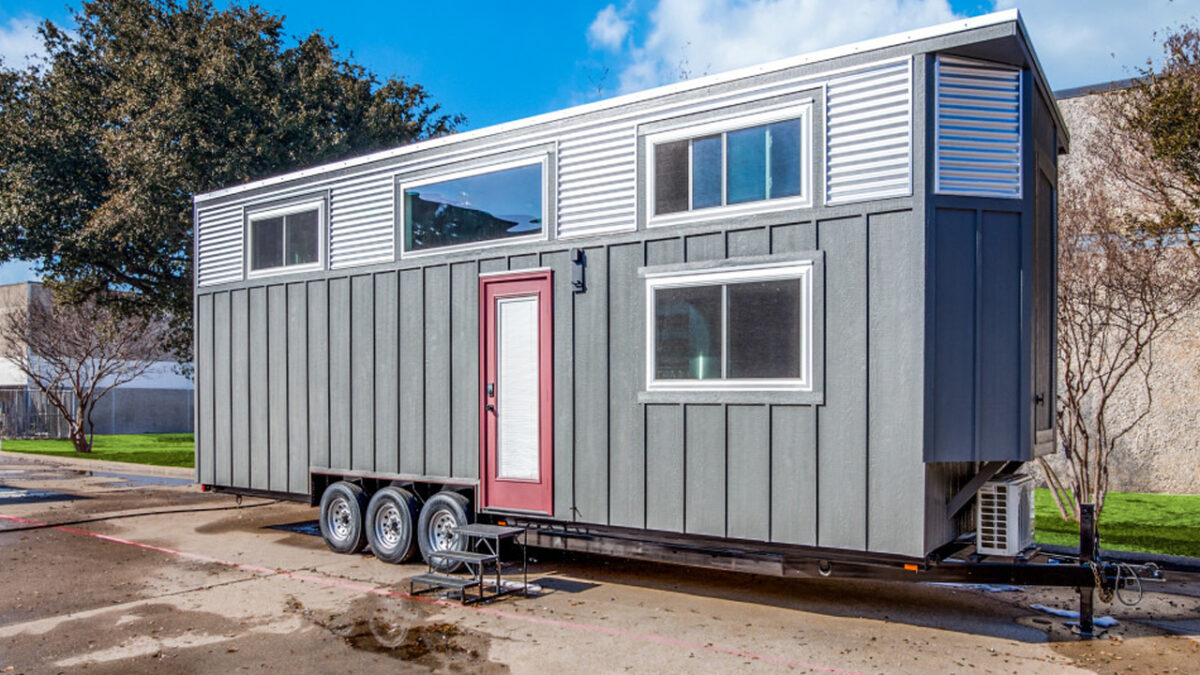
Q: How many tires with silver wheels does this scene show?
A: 3